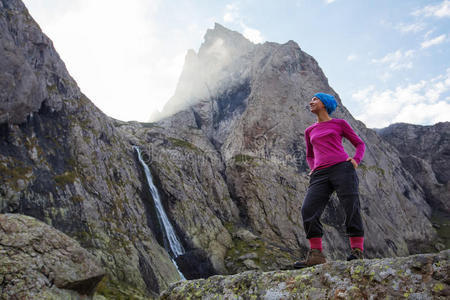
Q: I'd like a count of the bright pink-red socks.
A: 2